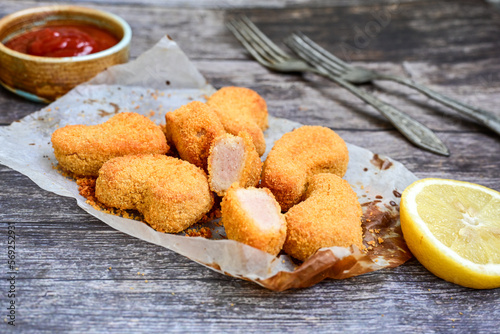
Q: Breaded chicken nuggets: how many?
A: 8